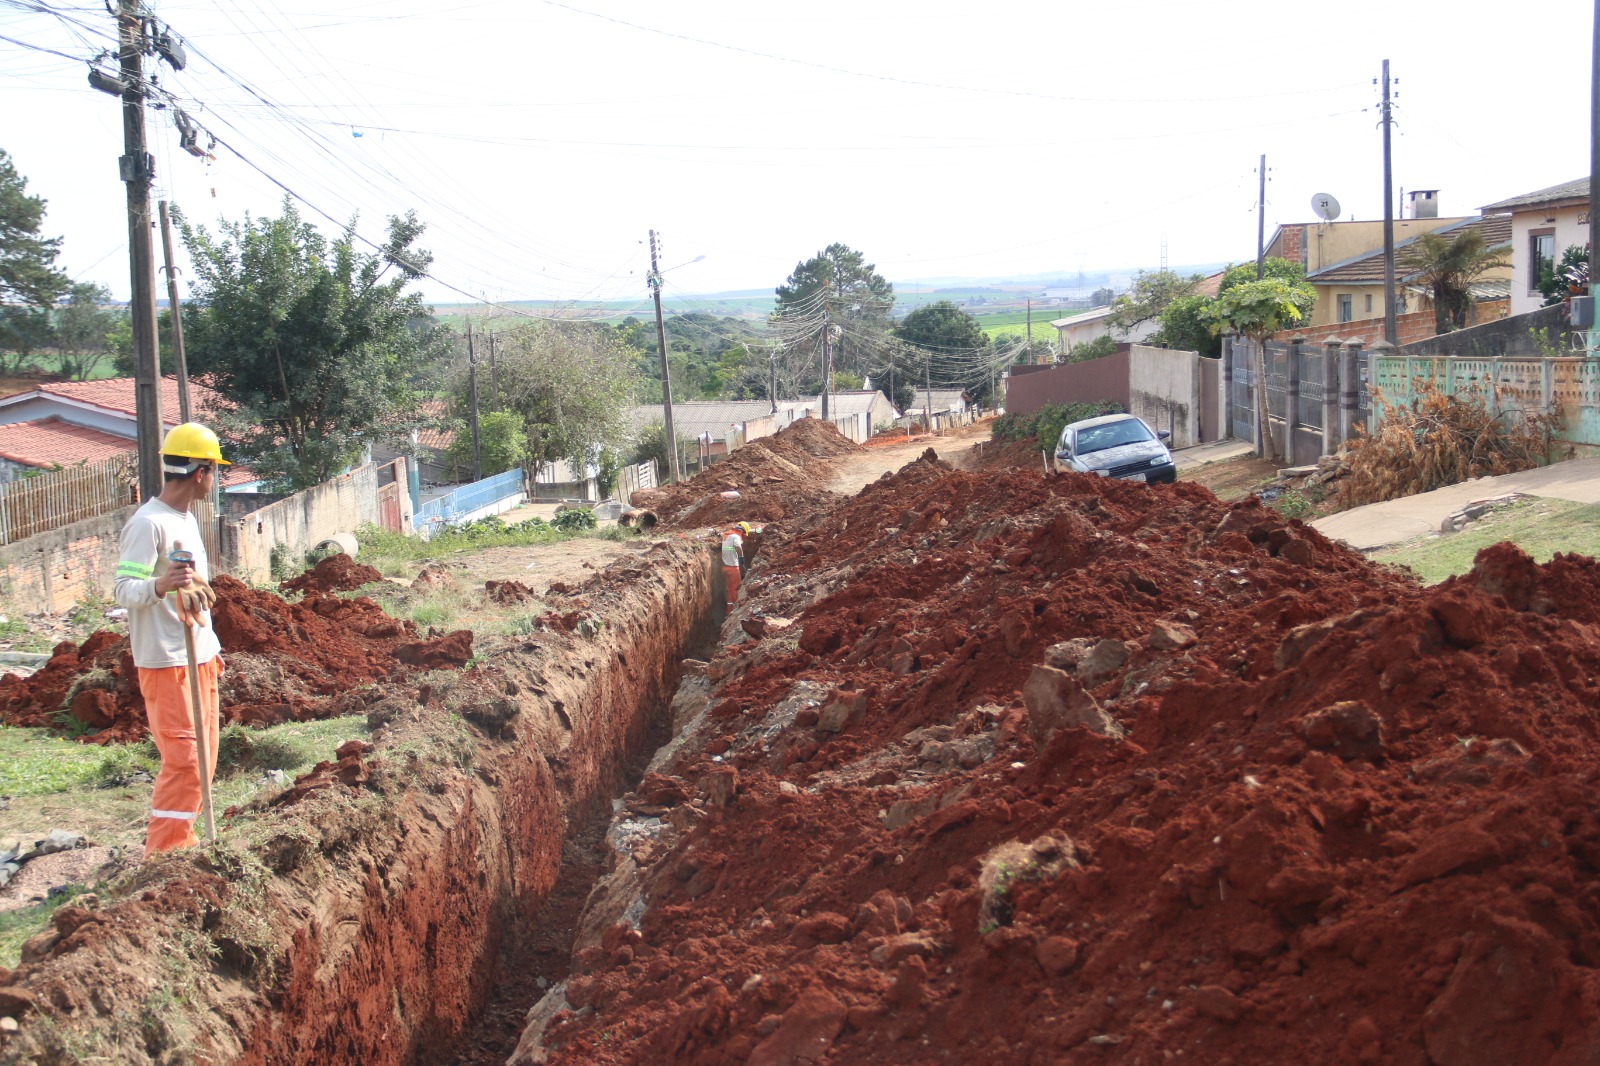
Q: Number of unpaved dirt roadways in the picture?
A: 1